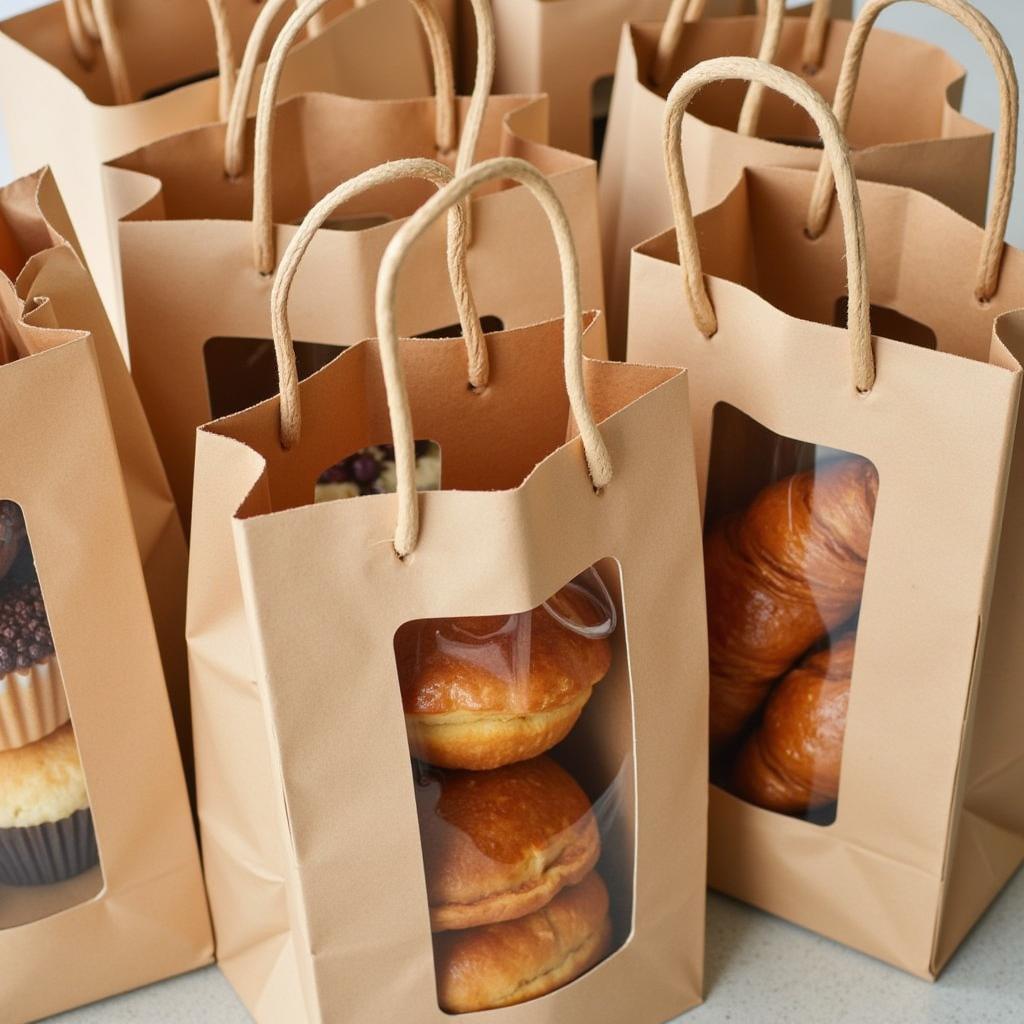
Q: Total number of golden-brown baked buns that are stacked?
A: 3